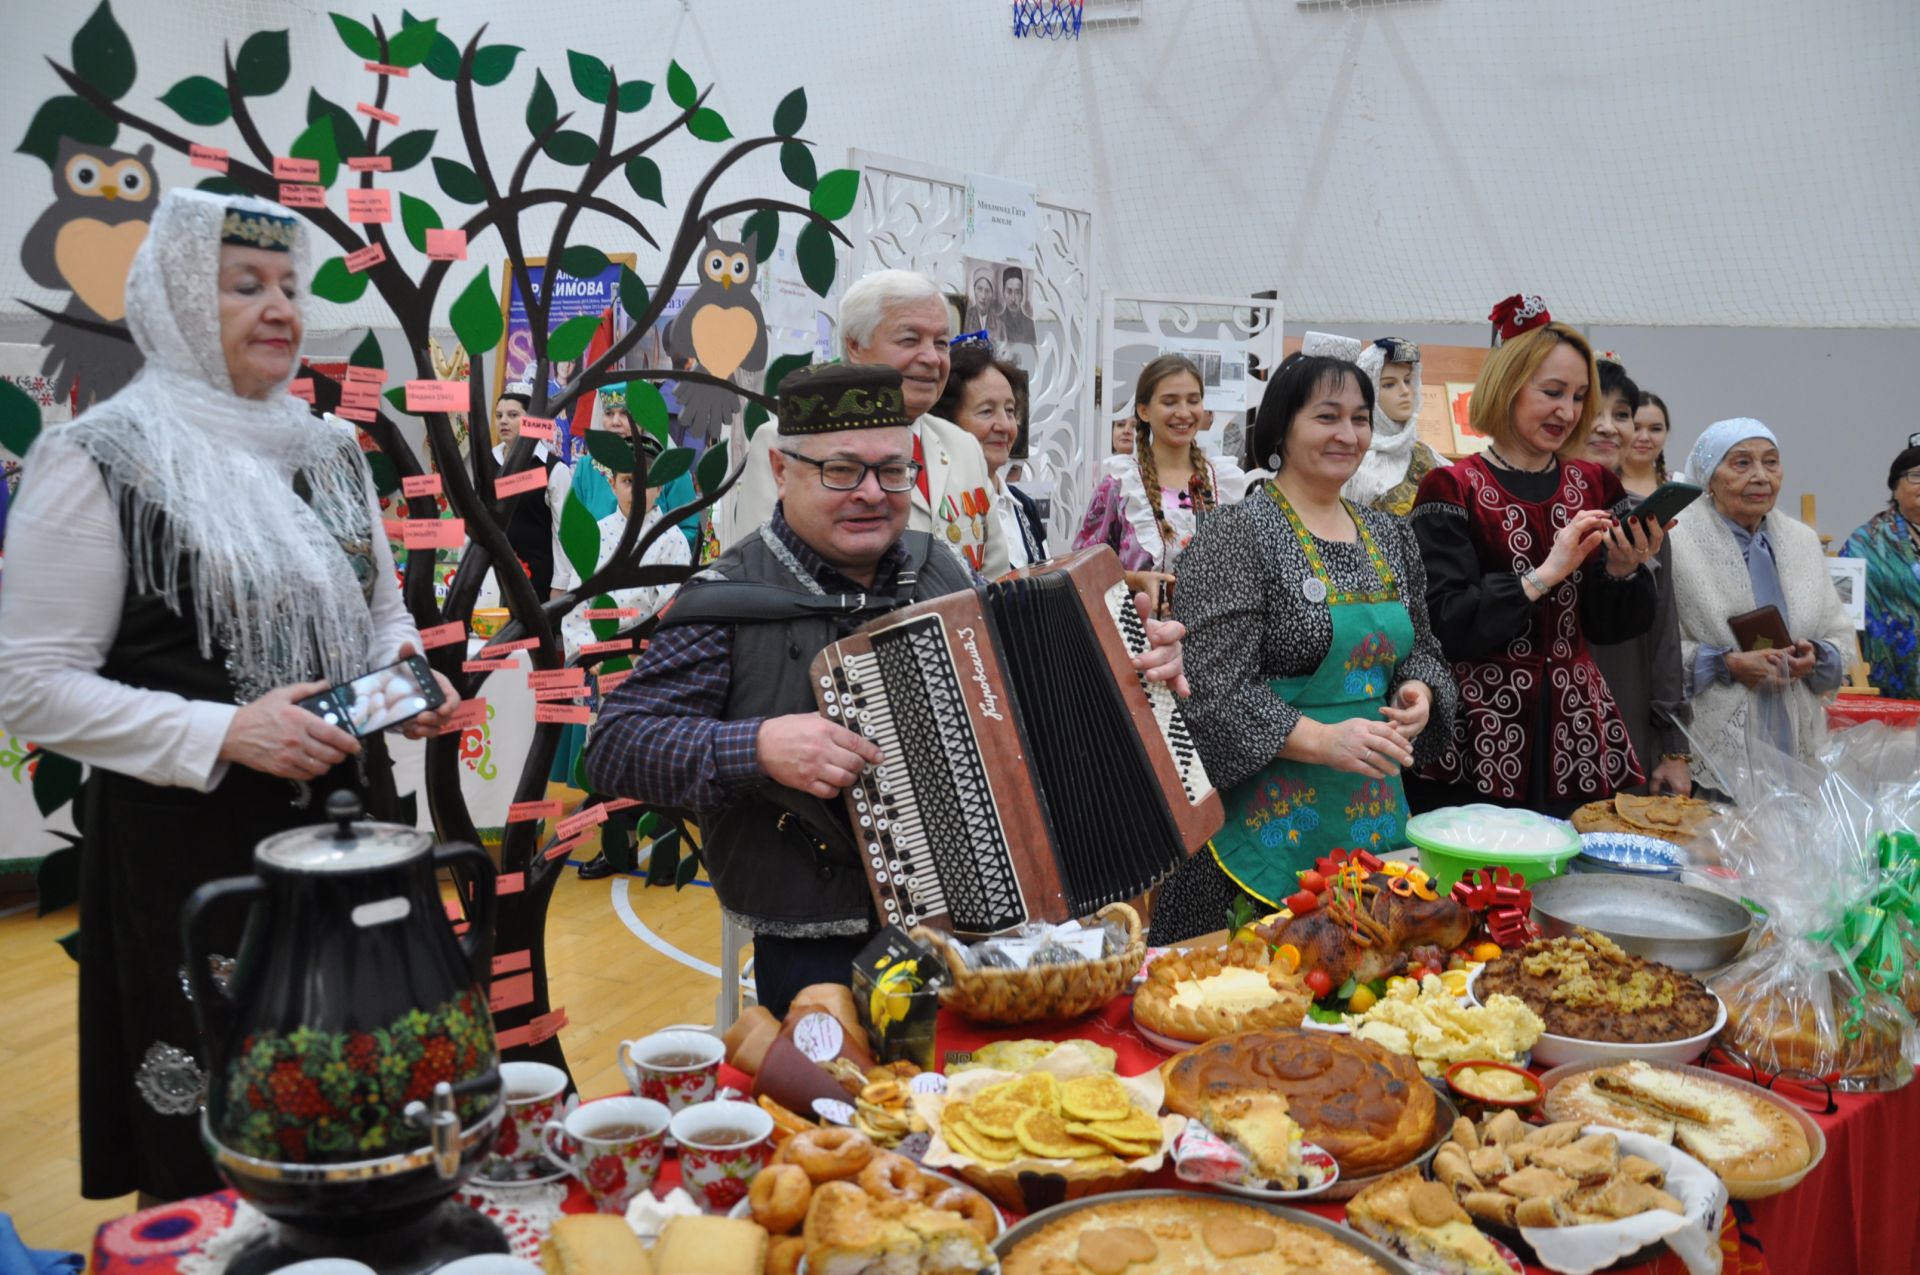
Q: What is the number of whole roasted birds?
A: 1